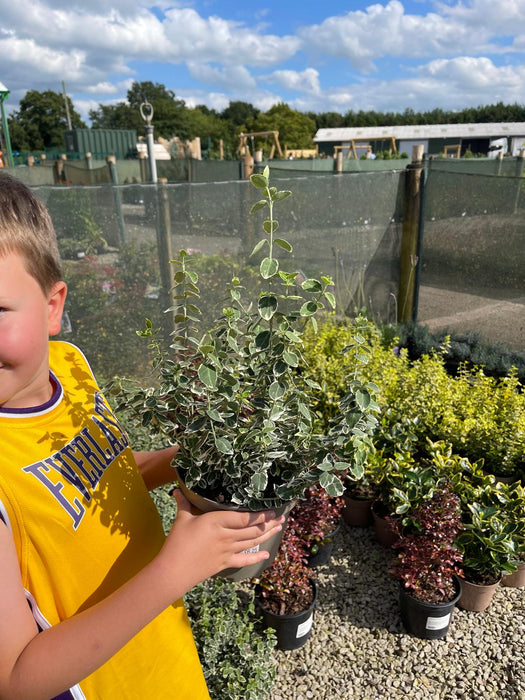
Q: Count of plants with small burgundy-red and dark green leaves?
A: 3